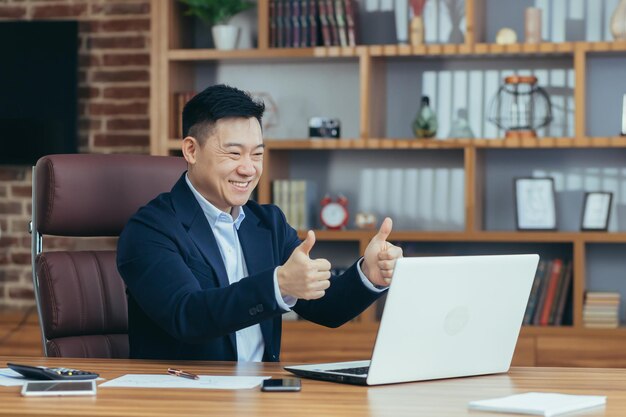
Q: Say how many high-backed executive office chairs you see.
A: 1